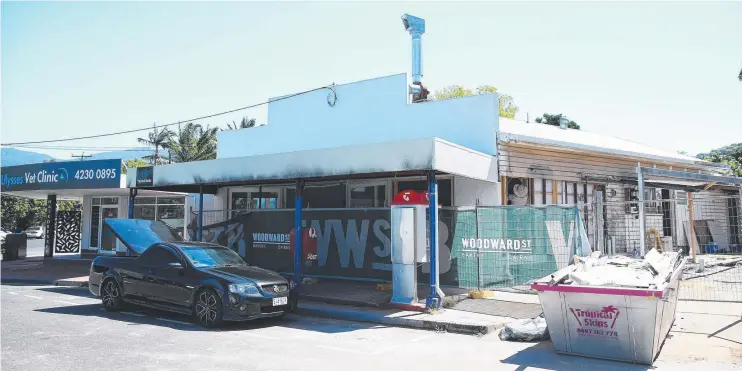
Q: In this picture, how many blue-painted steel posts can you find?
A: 4